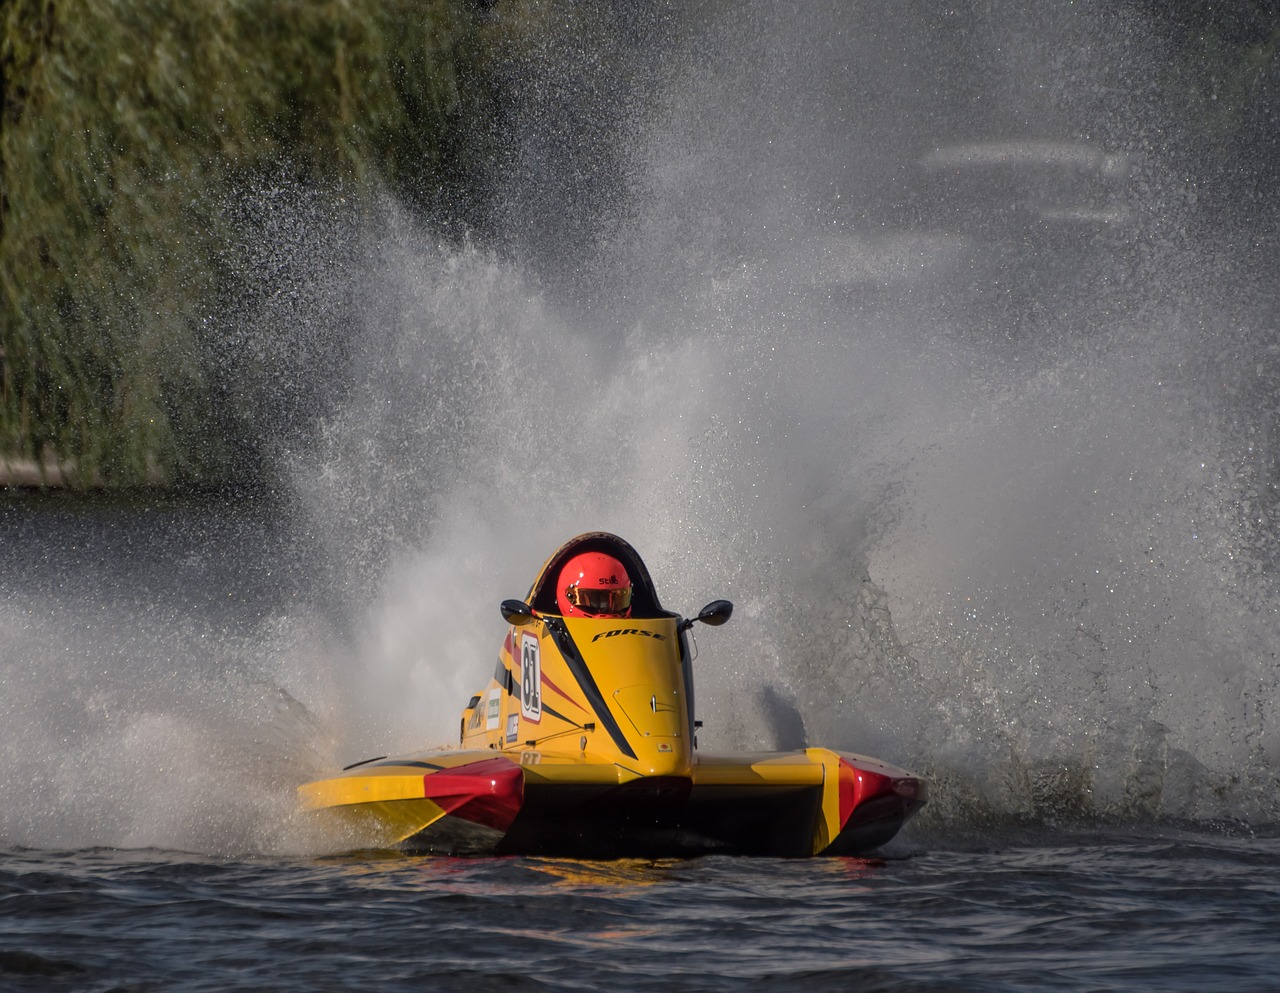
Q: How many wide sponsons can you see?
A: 2